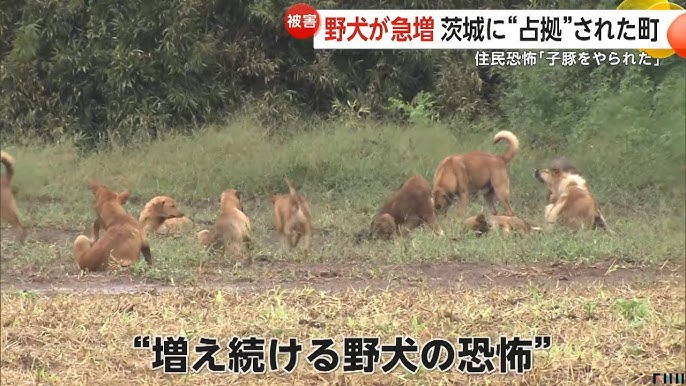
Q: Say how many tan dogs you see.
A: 9